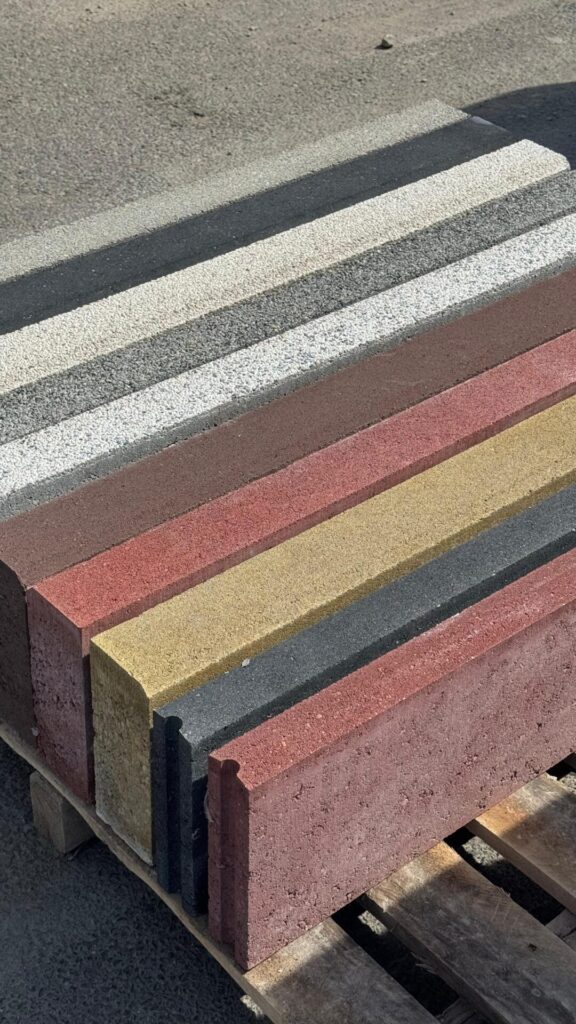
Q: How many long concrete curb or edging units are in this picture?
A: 10